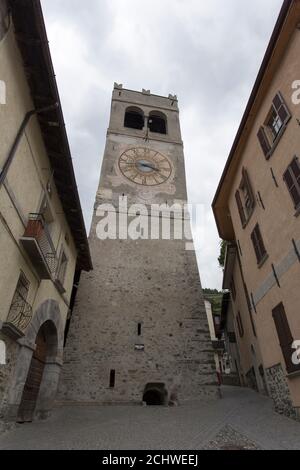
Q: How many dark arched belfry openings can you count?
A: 2